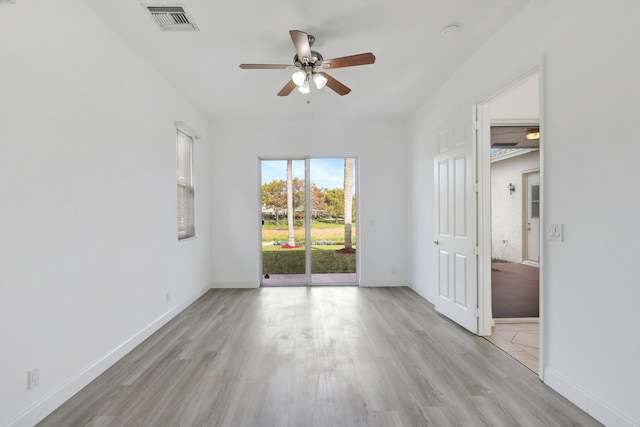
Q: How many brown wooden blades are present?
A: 5